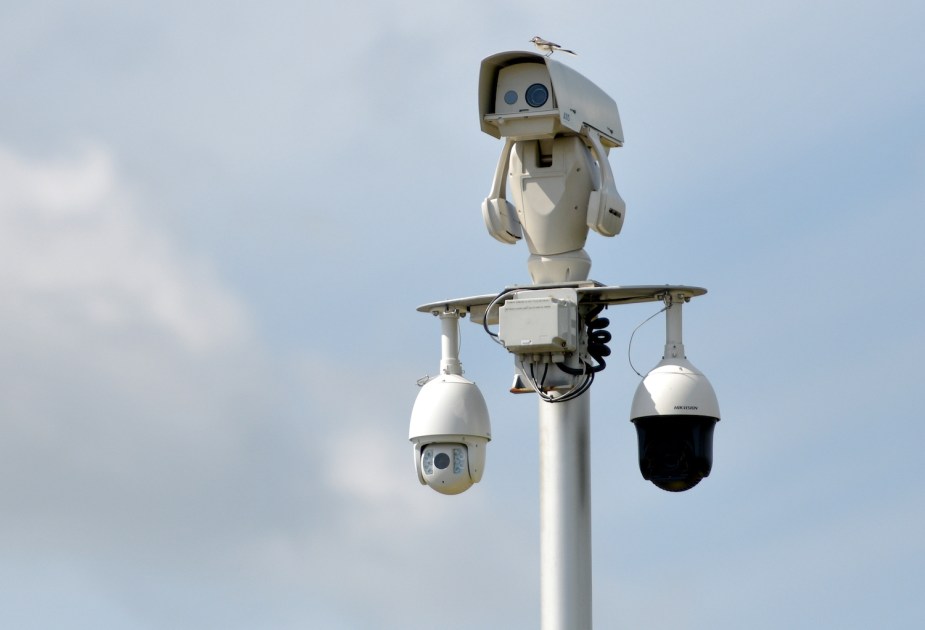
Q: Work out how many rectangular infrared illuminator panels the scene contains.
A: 2